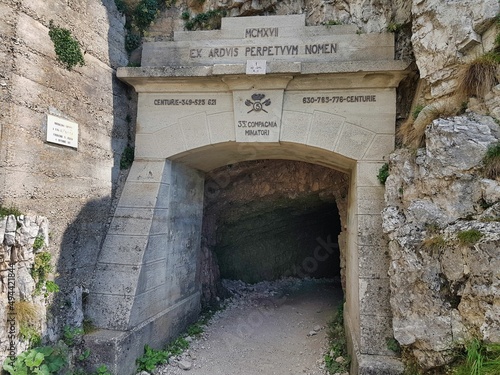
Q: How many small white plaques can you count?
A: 2